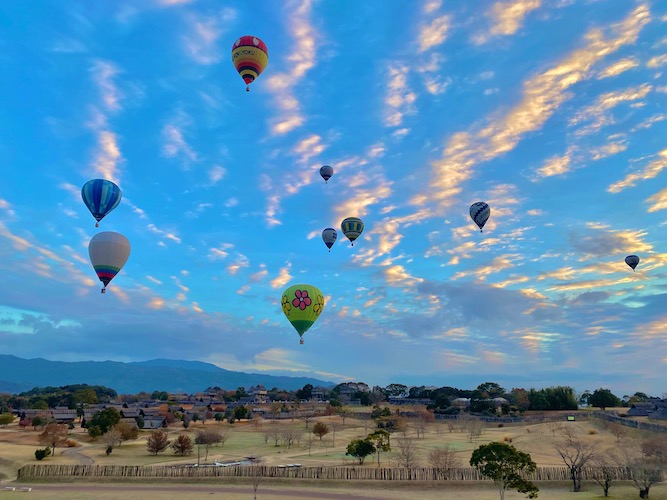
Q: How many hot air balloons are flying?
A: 9